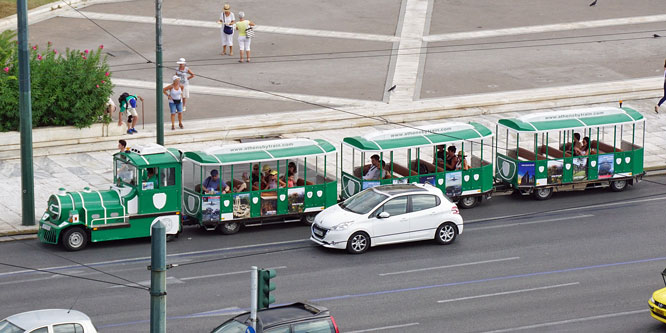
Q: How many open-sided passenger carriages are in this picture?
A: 3